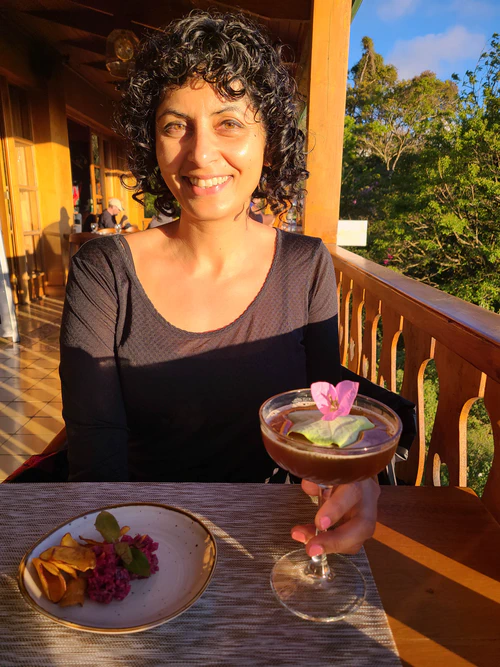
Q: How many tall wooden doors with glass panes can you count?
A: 2